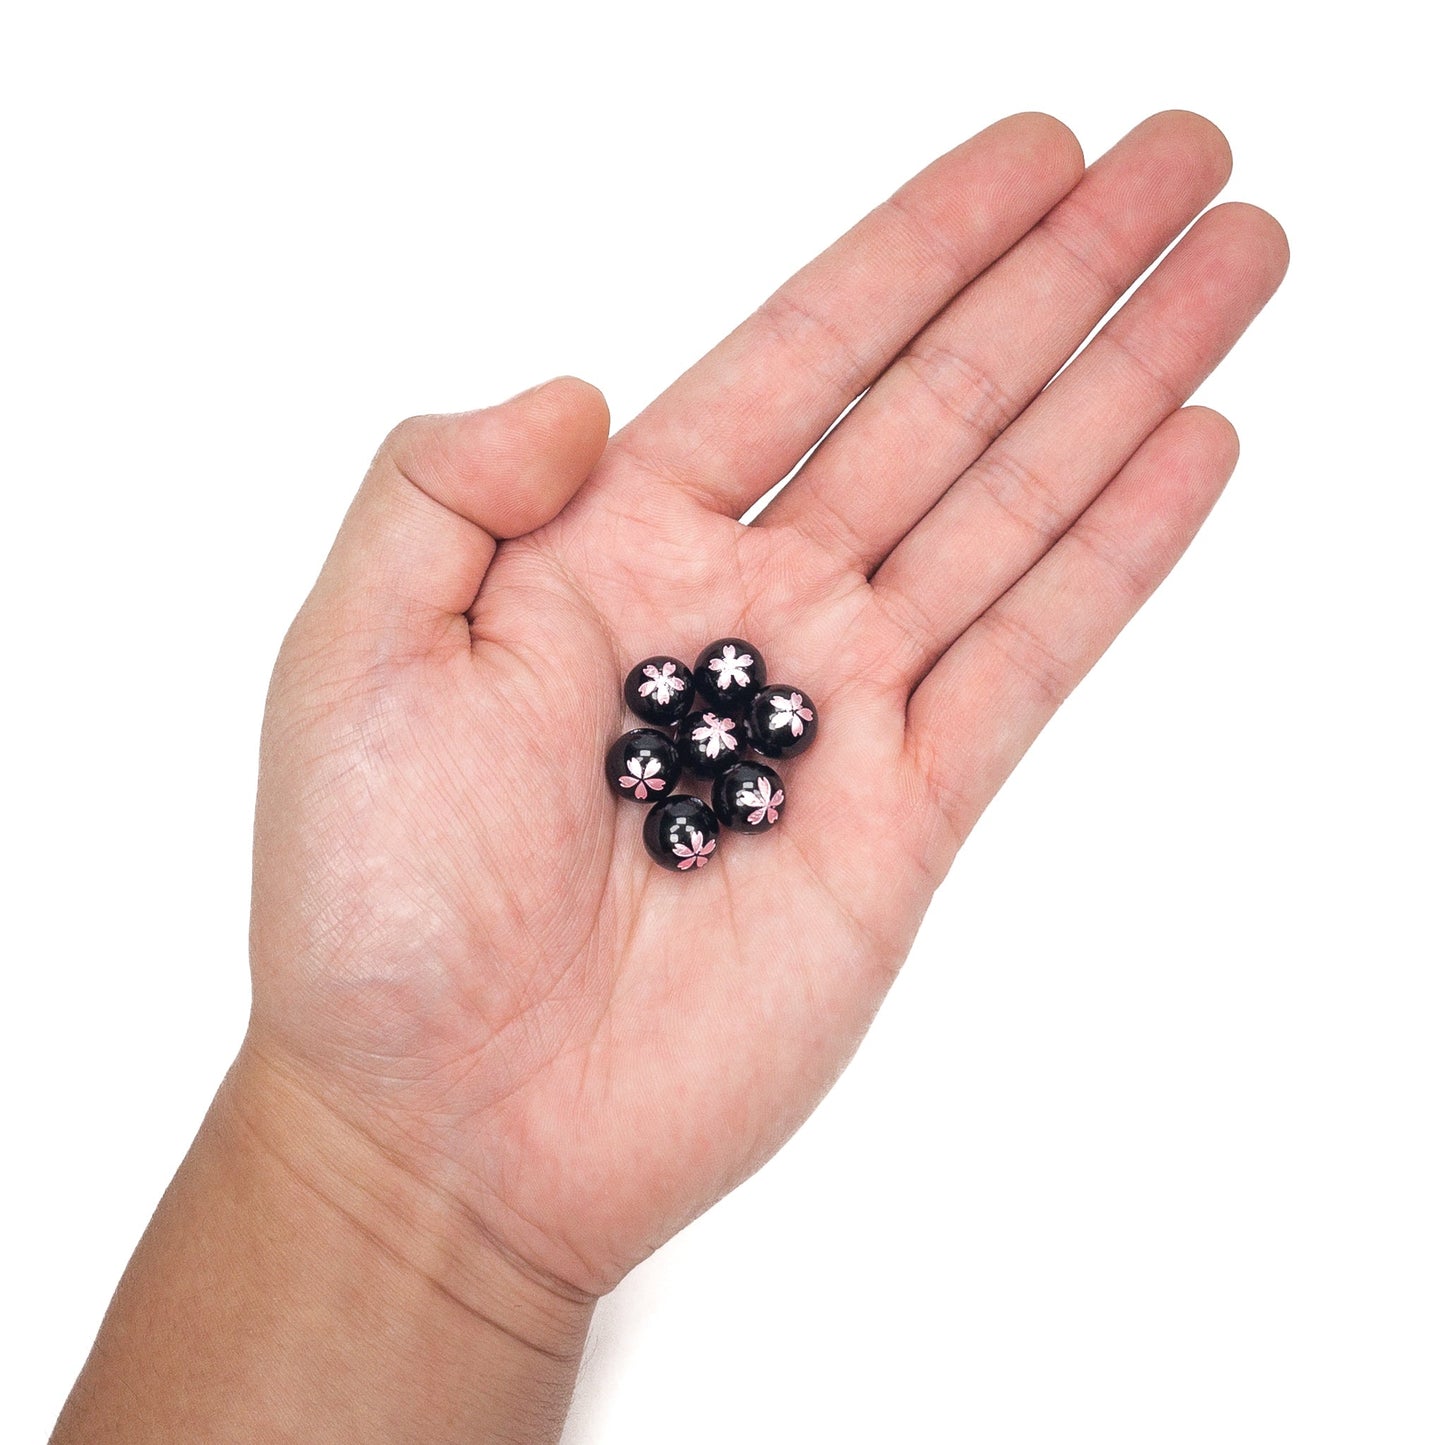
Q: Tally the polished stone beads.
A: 7